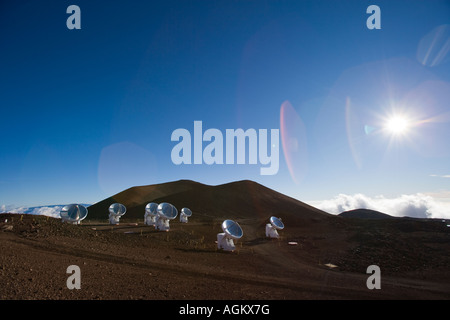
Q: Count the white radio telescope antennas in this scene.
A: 7